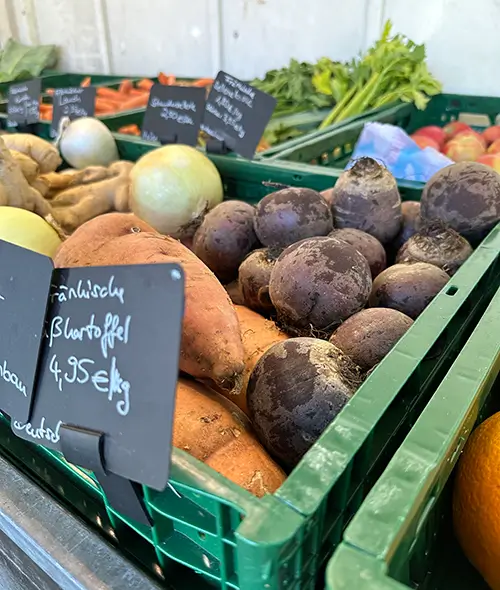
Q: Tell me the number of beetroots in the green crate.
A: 12